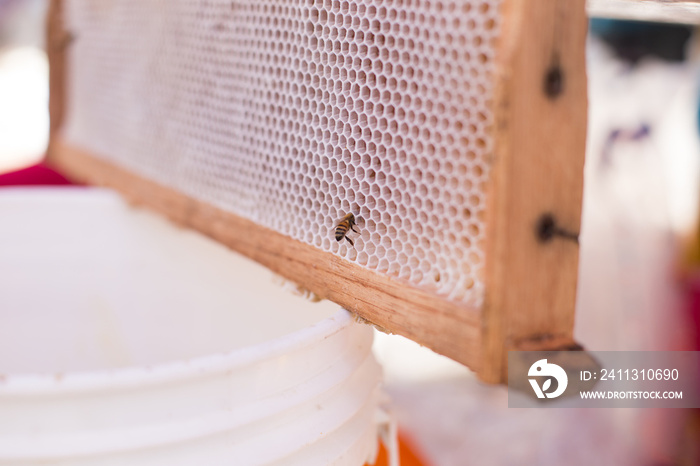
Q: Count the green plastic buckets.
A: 0